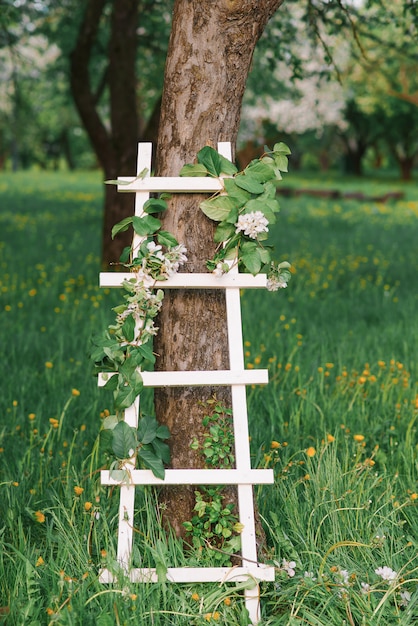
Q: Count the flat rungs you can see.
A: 5